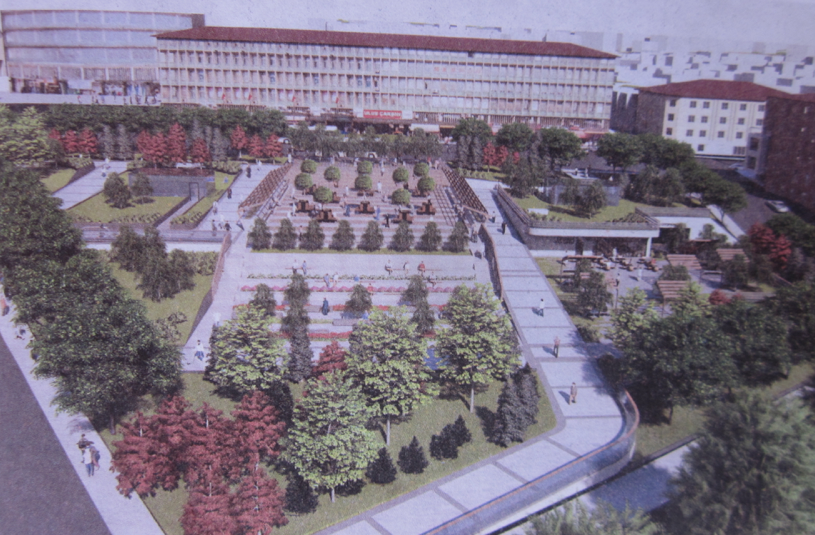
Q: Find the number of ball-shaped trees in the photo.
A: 10